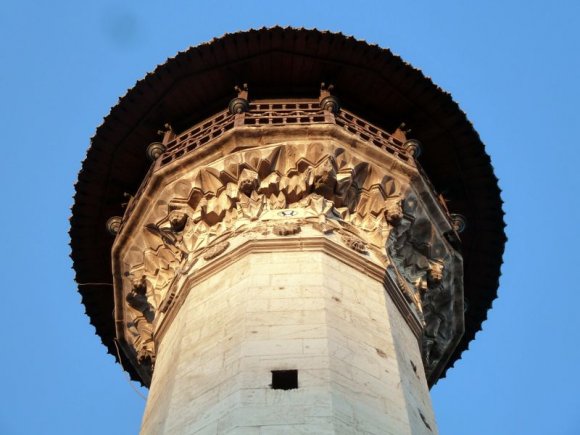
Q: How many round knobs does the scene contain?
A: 6